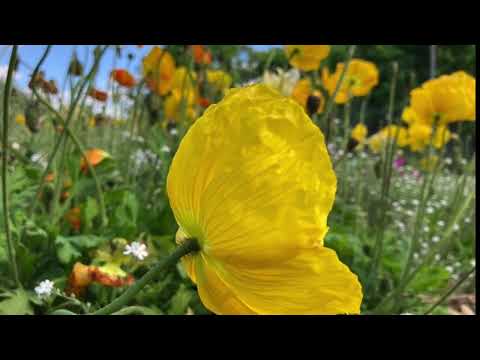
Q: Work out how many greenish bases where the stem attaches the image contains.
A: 1